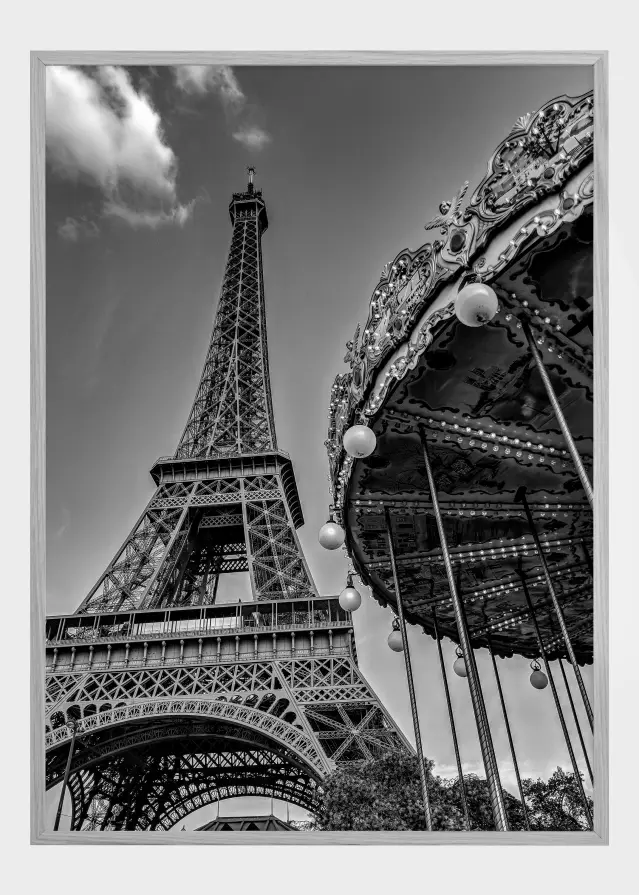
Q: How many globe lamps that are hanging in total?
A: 7